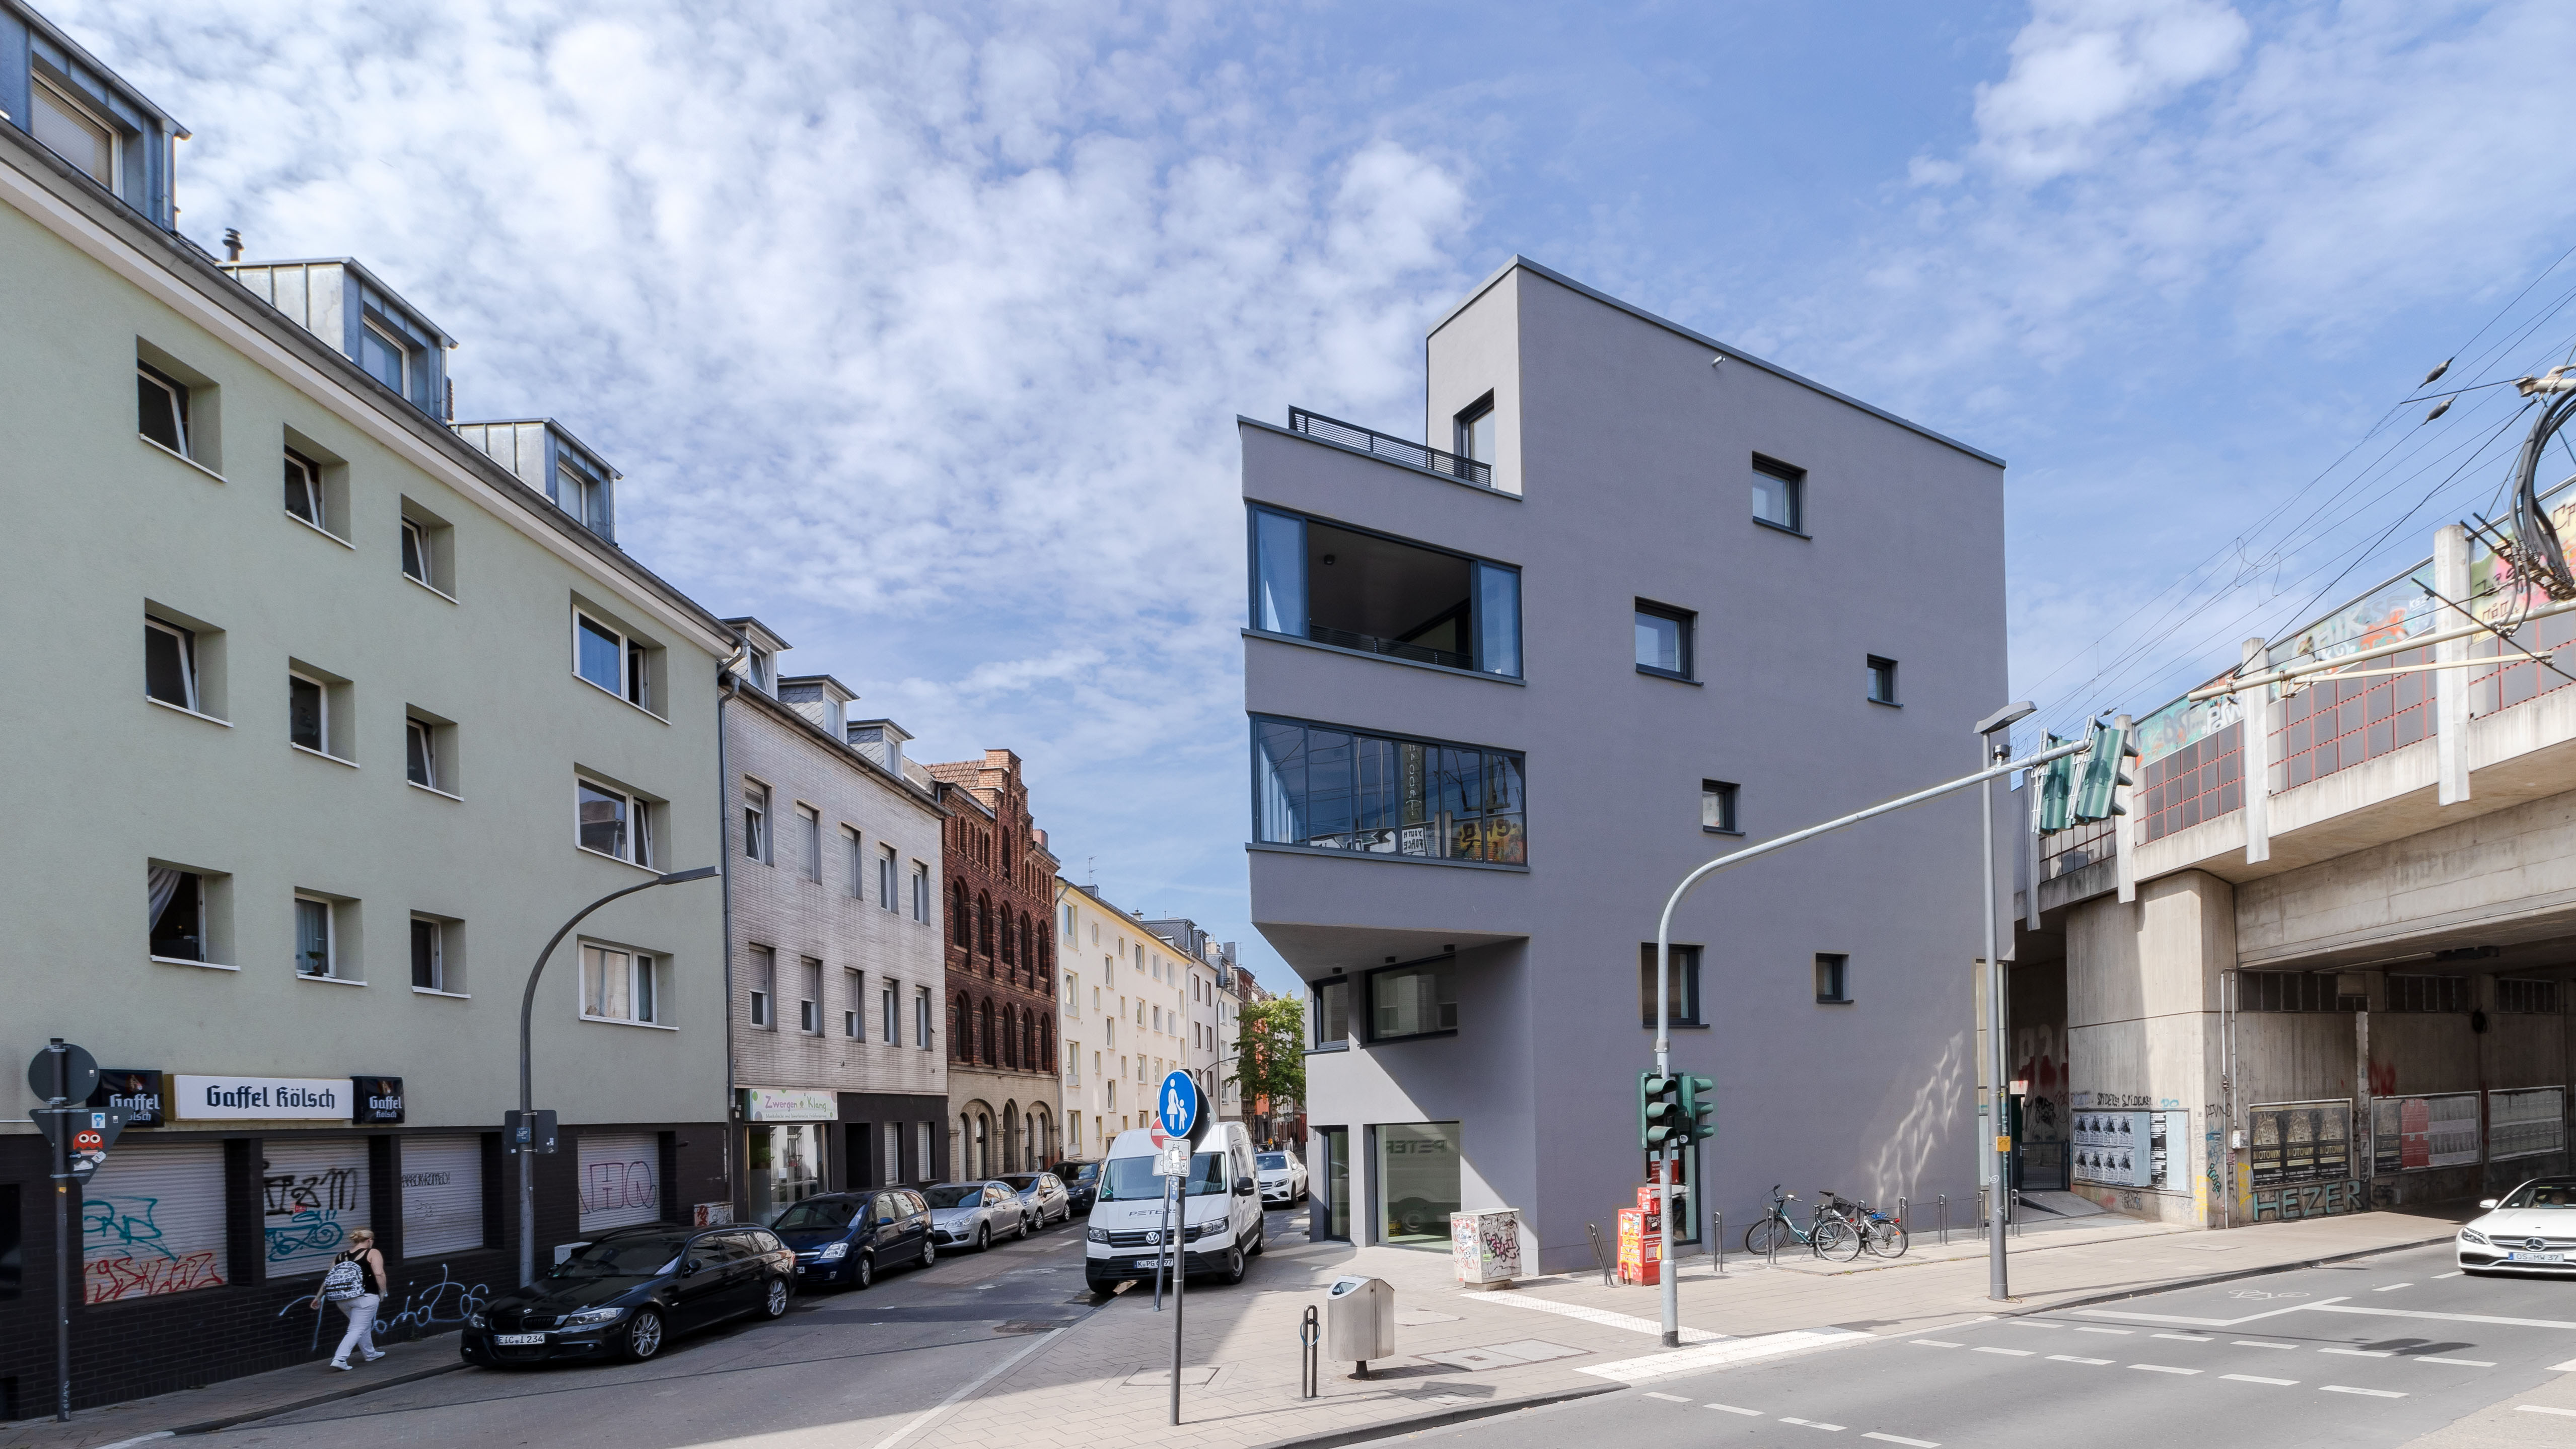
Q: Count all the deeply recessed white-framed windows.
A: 12